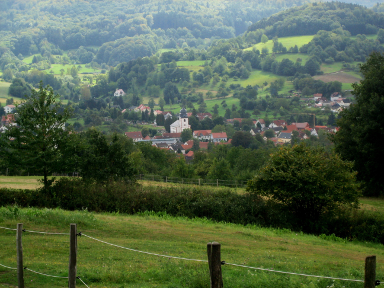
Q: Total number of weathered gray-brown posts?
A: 4